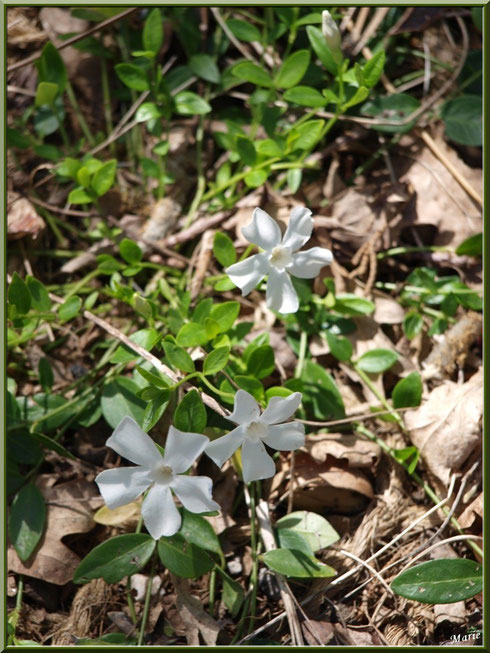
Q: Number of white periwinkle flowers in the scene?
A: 3